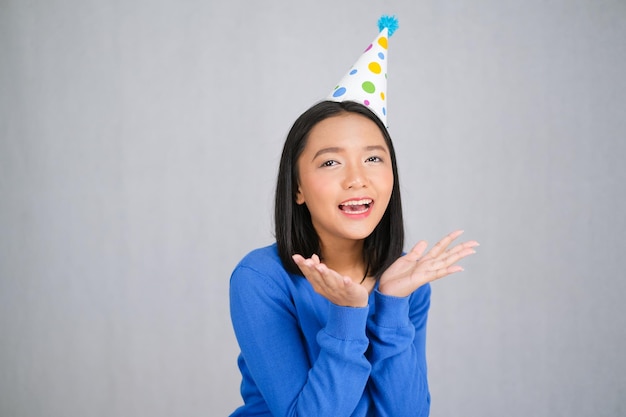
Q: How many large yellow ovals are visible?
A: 2